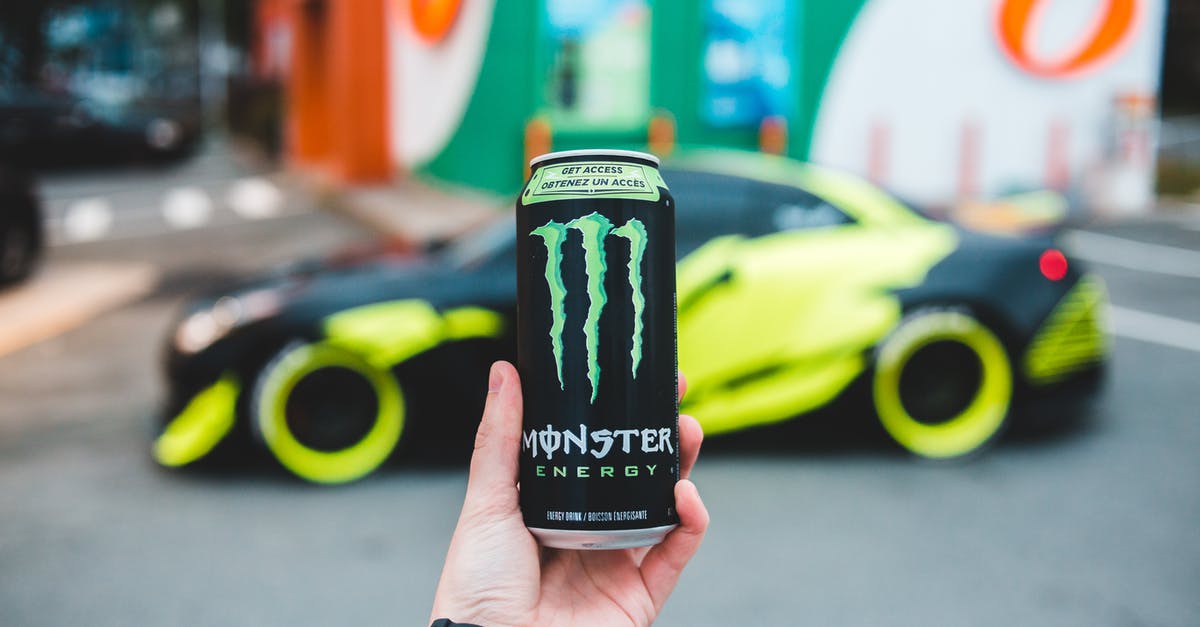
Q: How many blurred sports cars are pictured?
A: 1